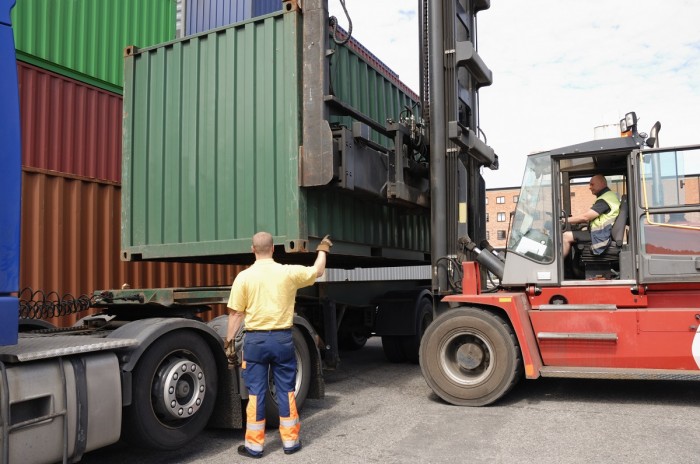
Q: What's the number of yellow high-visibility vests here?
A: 1